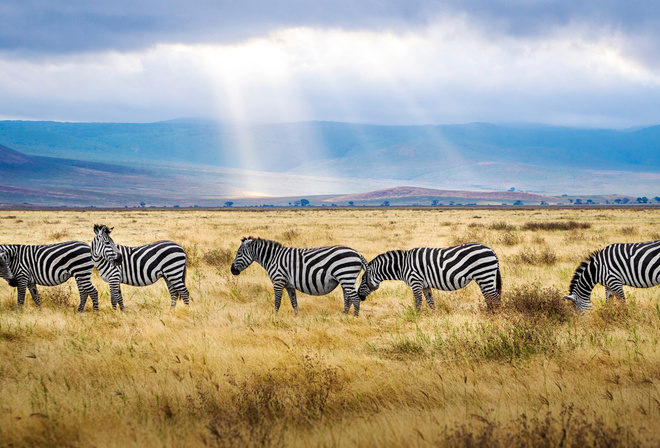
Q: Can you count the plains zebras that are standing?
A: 5